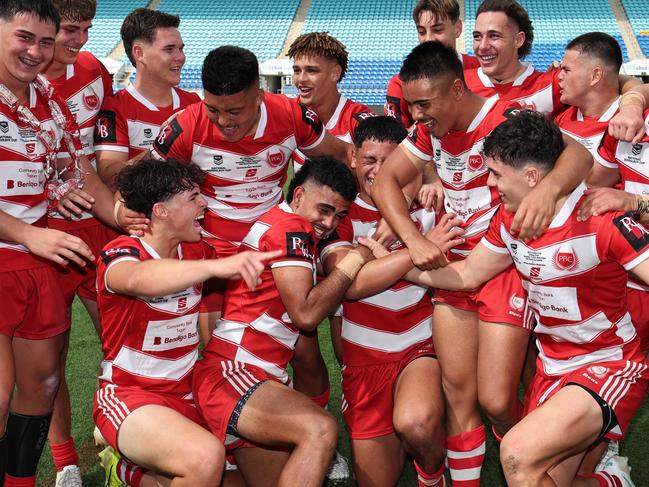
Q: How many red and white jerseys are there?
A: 14